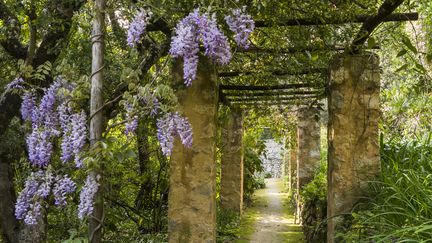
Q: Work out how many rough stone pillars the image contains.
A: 4